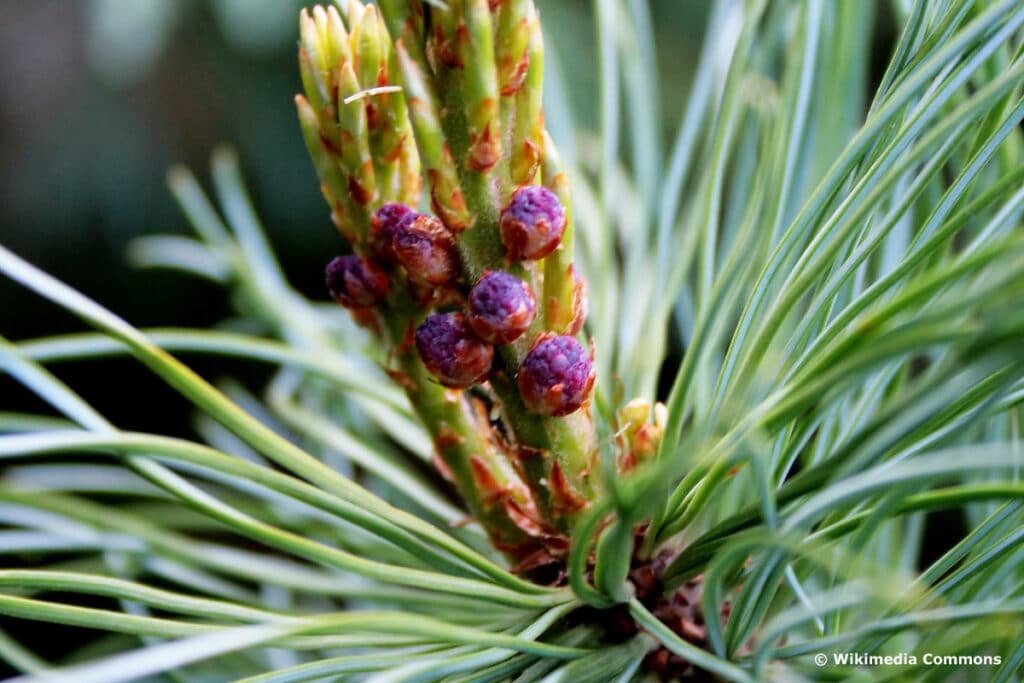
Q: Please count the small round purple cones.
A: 7